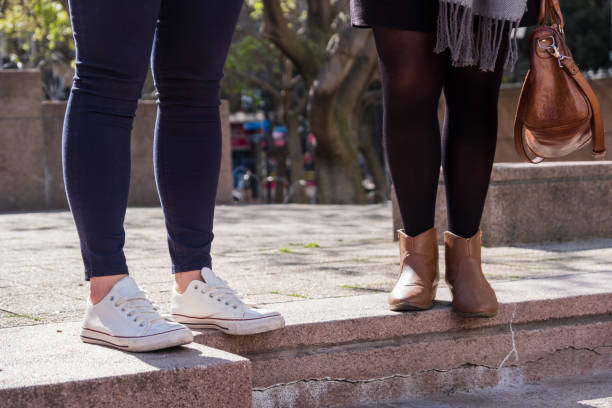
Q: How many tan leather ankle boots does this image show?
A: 2